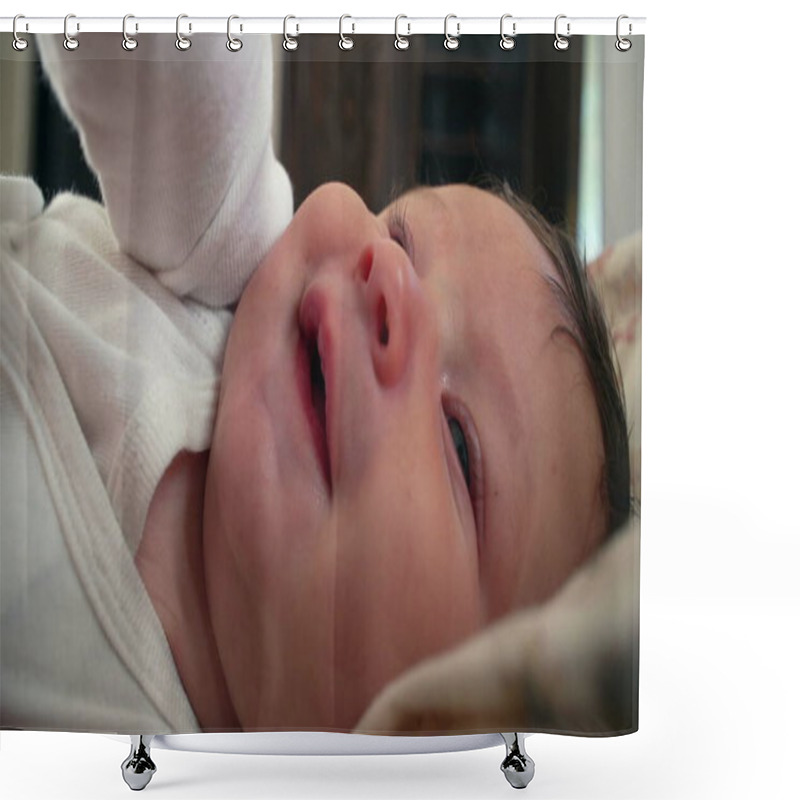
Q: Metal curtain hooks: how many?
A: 12